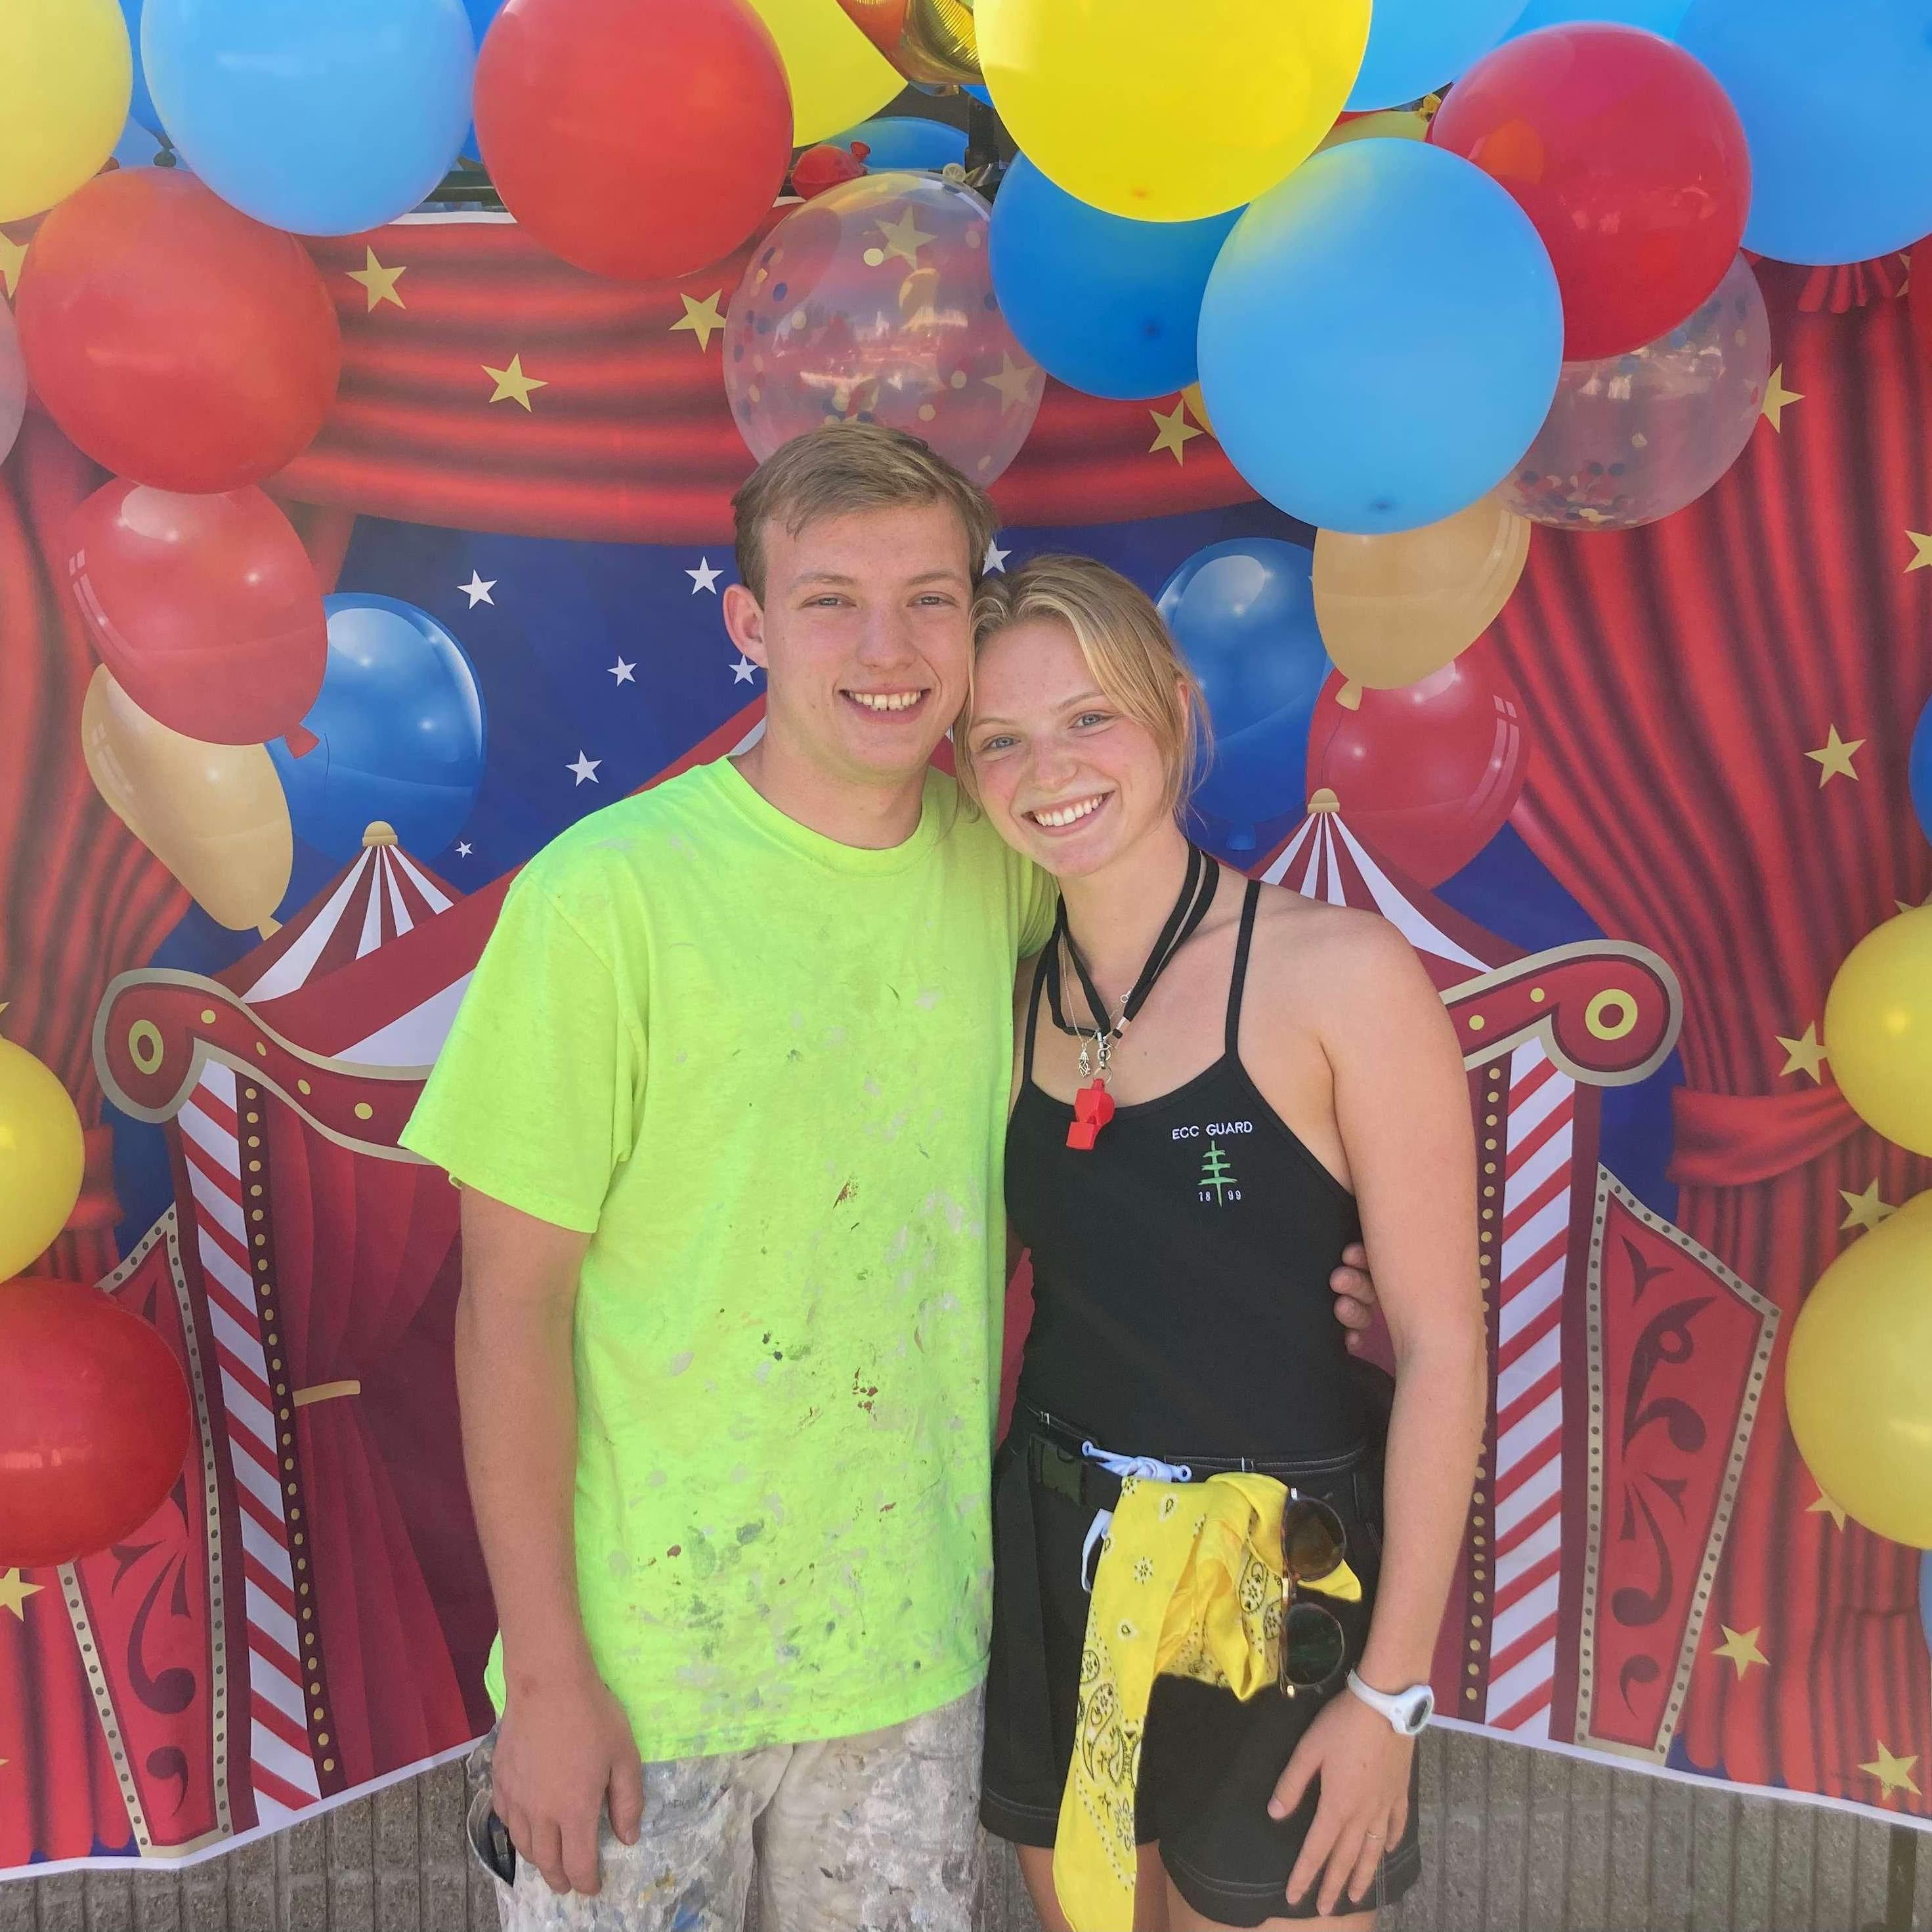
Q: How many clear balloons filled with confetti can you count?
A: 2